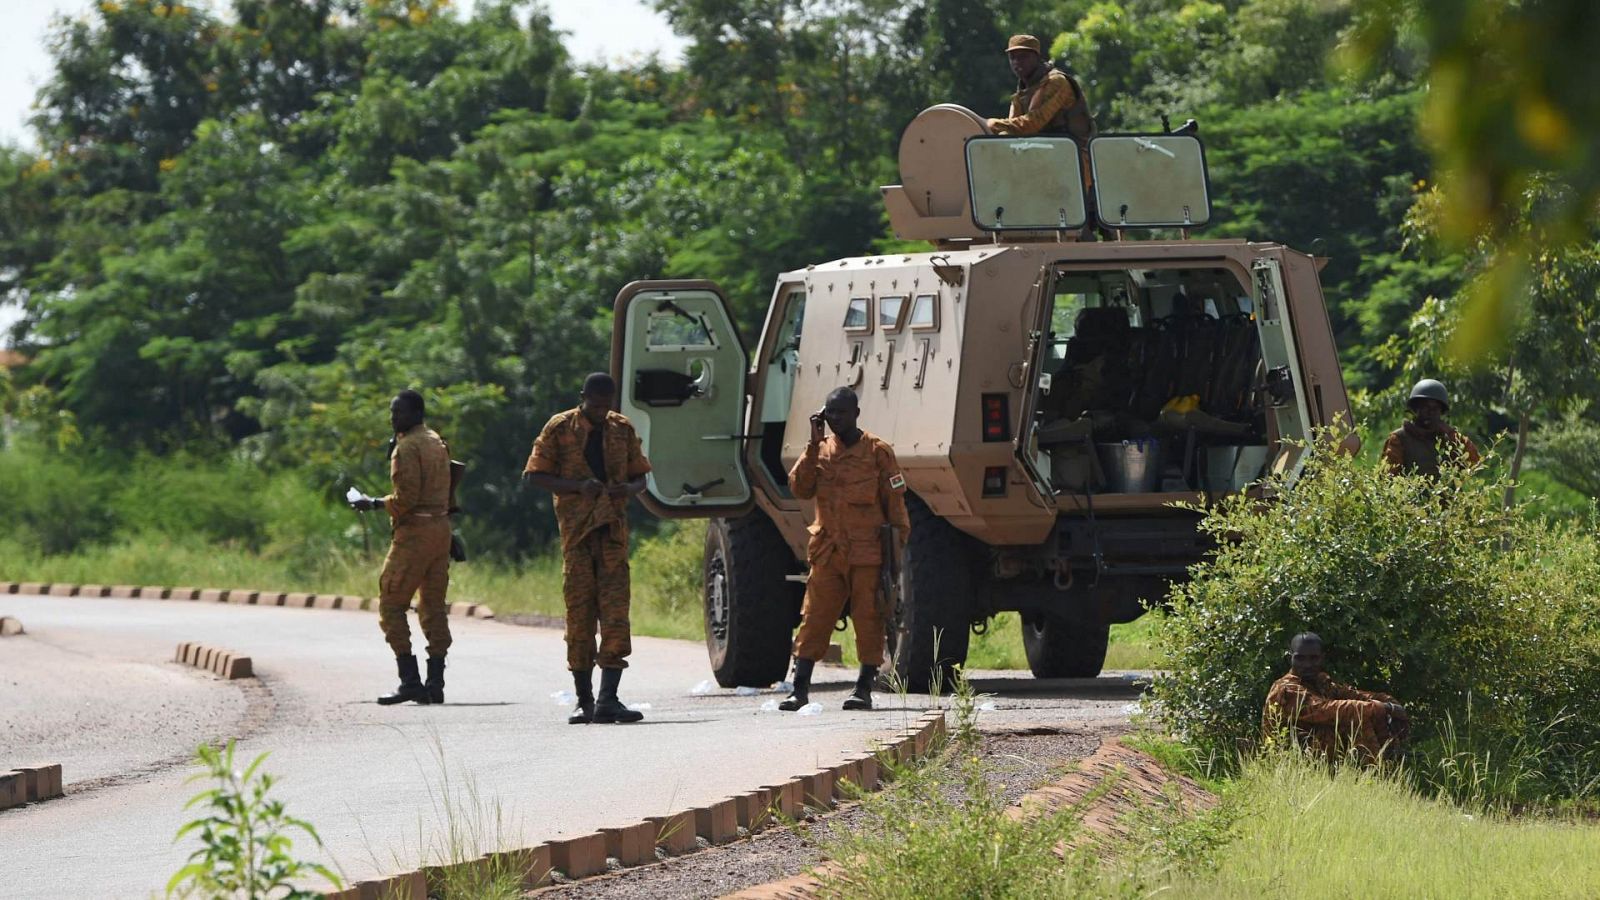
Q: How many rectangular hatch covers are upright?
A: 2